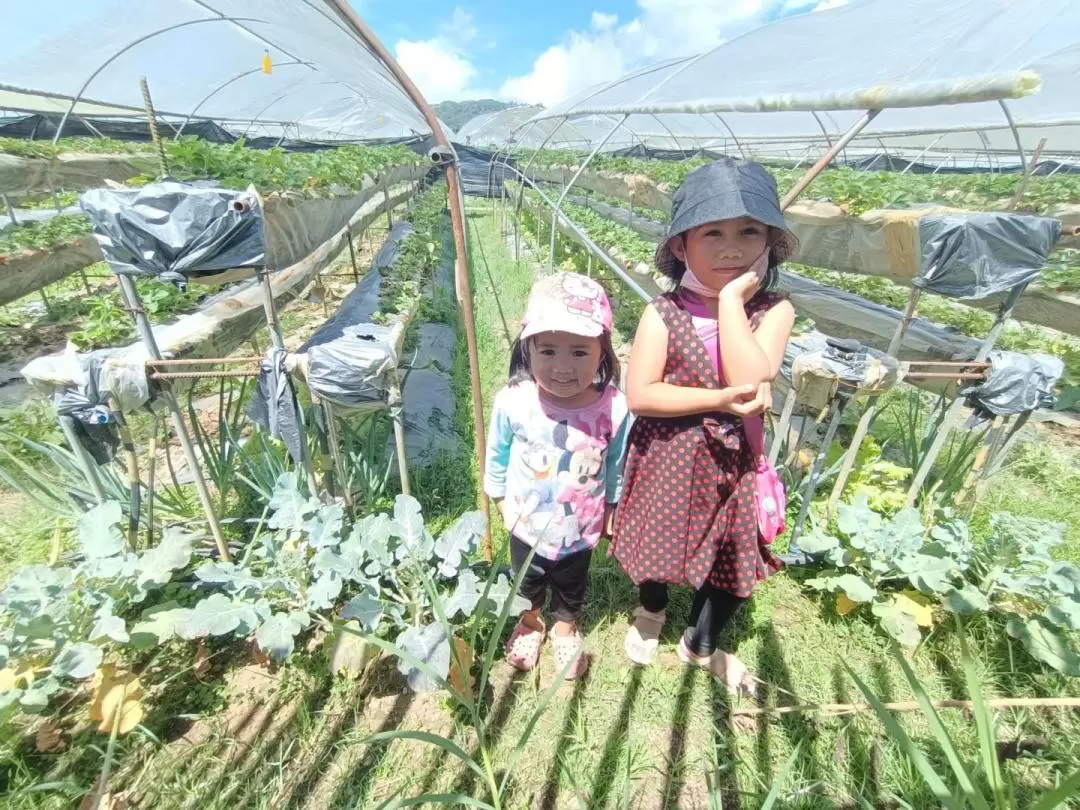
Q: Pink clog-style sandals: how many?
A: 2